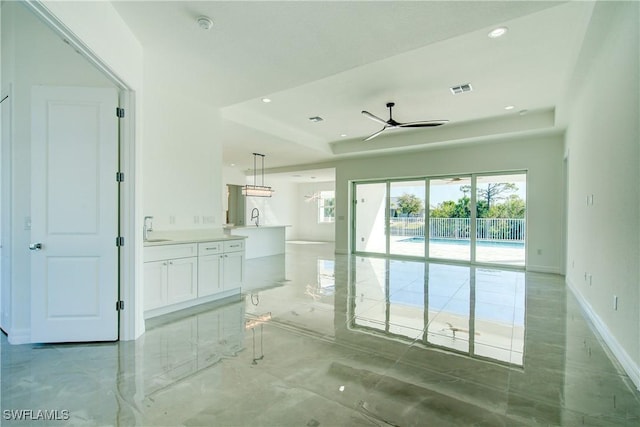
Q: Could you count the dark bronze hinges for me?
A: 4